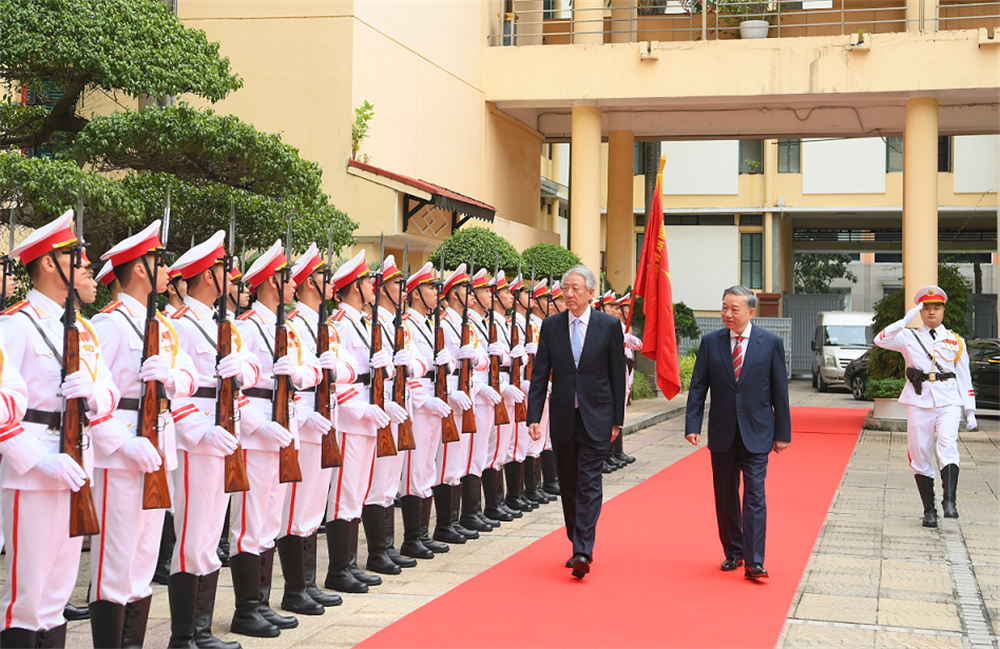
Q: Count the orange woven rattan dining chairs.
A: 0